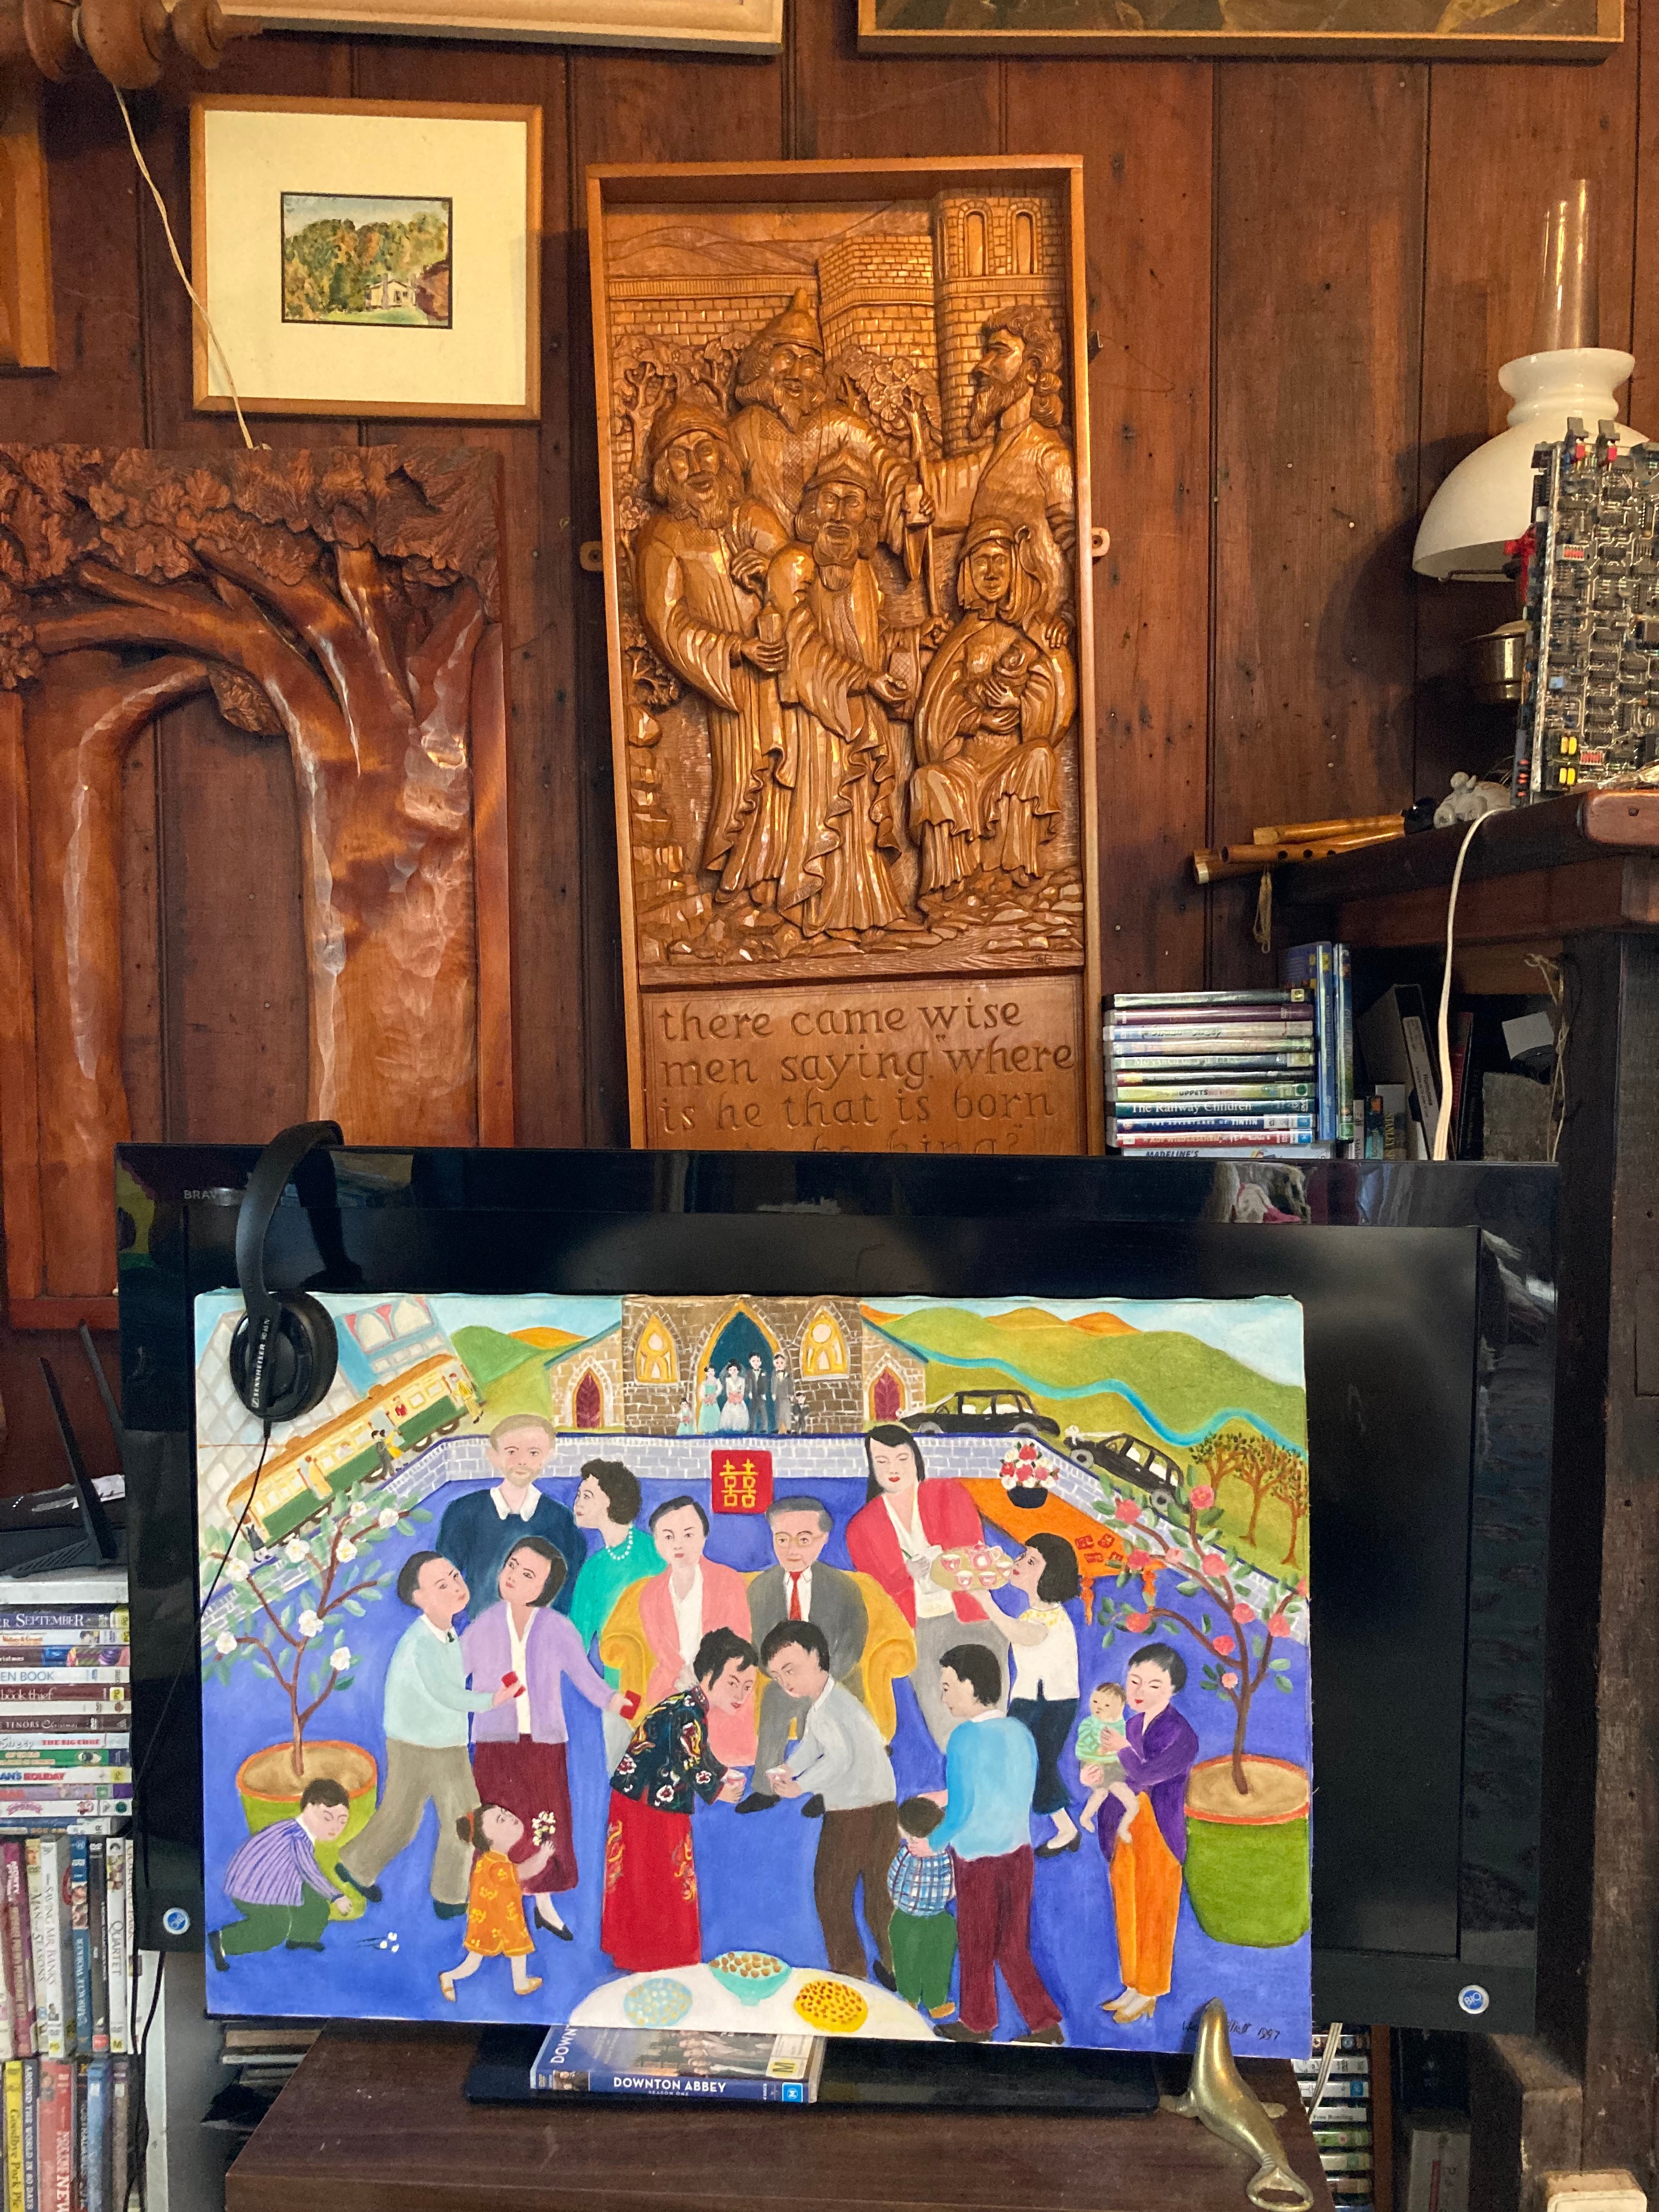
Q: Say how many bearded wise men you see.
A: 3